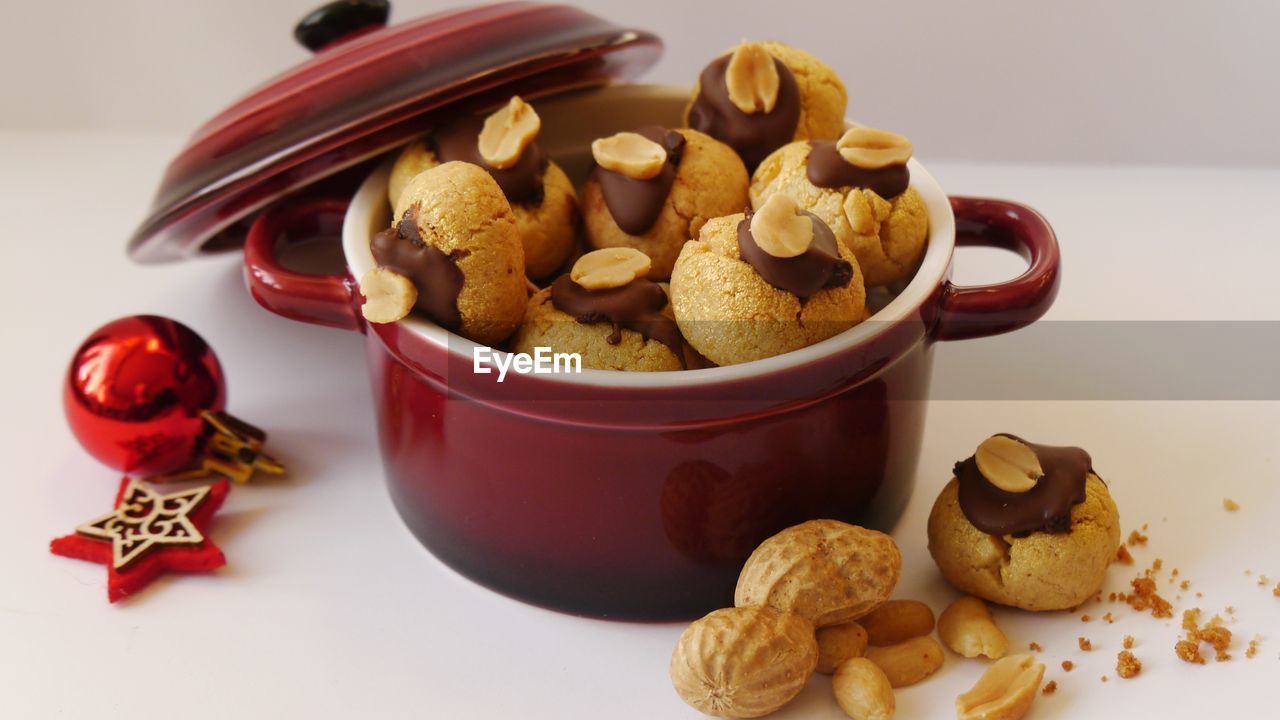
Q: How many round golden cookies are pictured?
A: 8